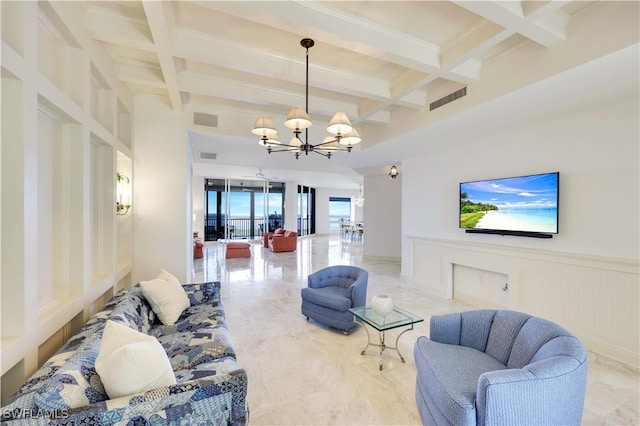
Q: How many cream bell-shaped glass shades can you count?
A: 7